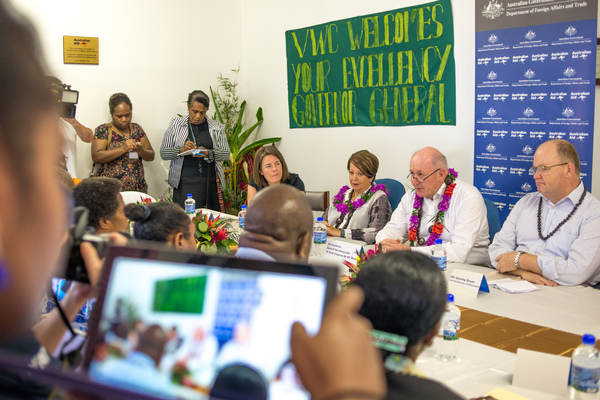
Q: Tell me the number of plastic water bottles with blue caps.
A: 6